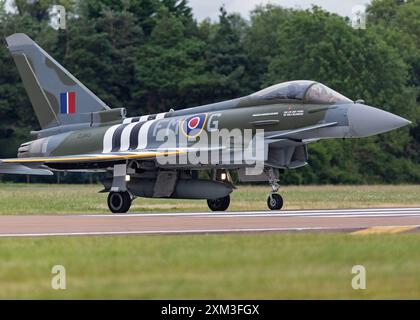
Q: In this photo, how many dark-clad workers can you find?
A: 0